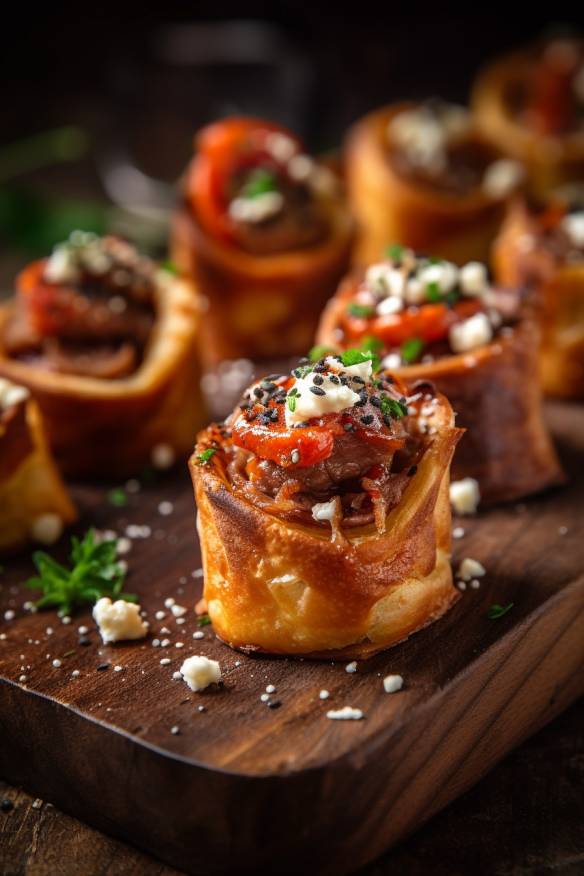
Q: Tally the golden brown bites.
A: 8